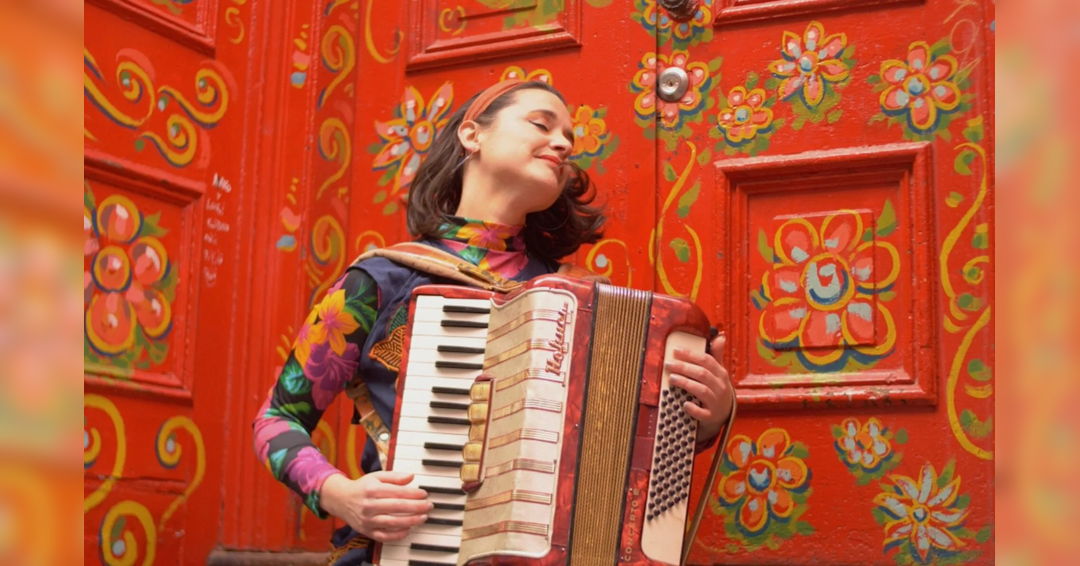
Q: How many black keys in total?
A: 14